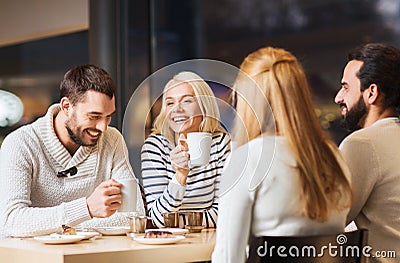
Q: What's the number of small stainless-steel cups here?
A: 3